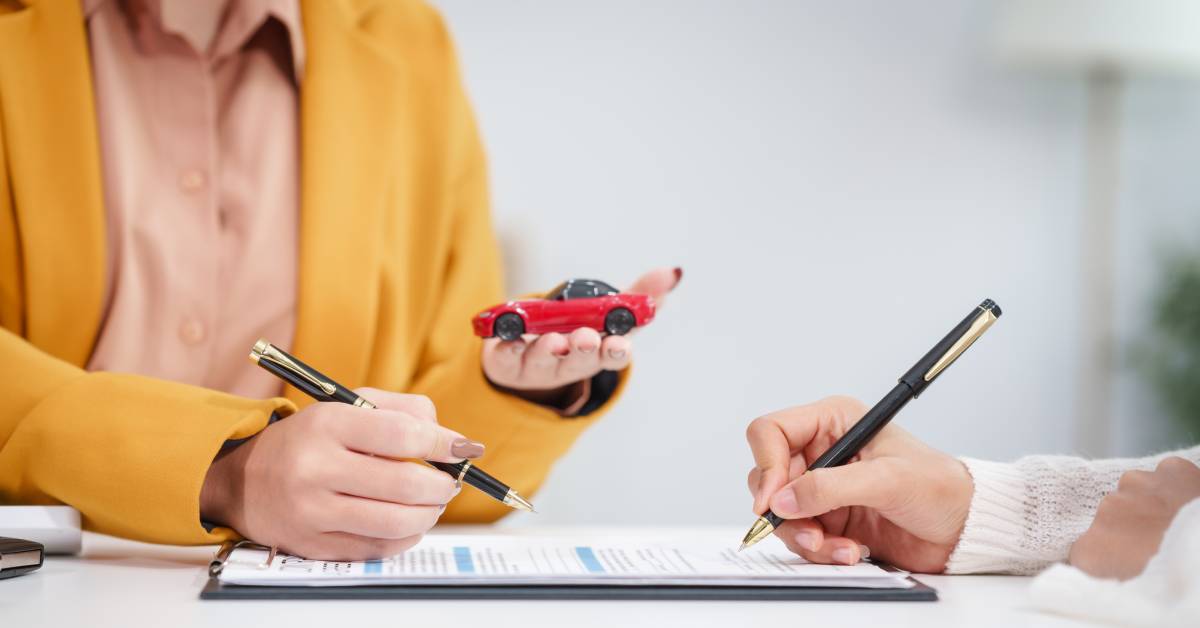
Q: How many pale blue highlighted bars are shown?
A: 3